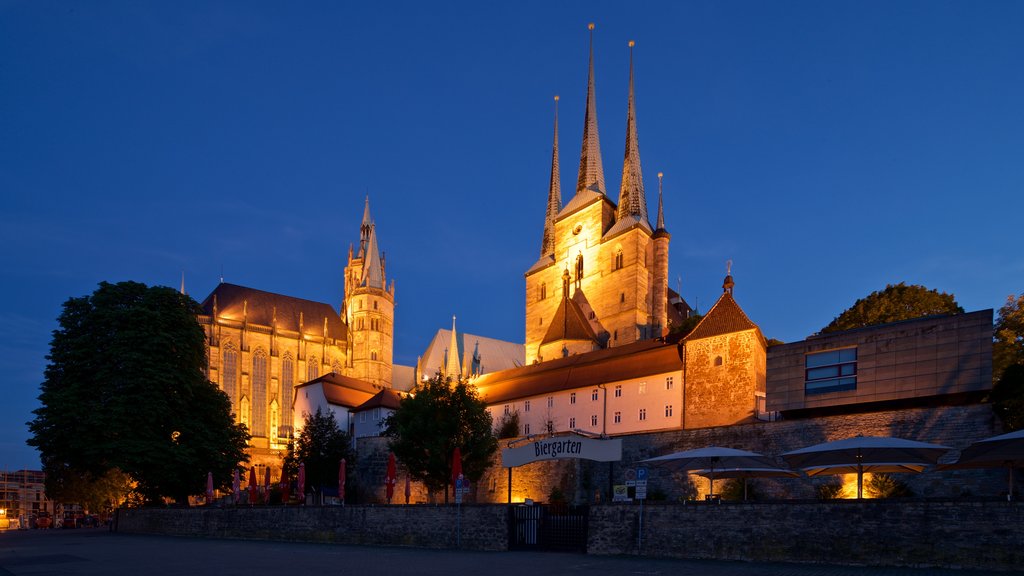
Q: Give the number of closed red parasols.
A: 10